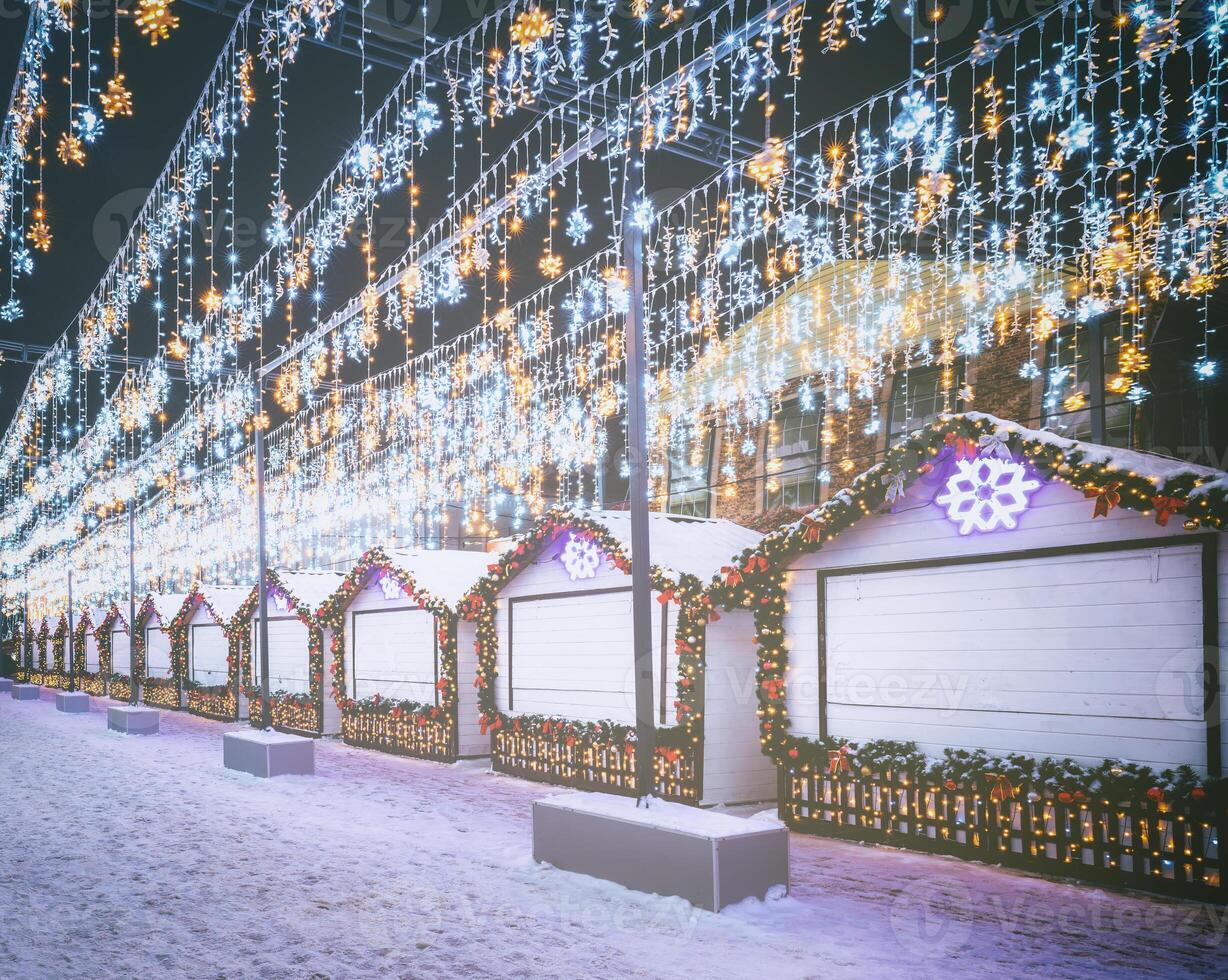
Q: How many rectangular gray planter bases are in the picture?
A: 6